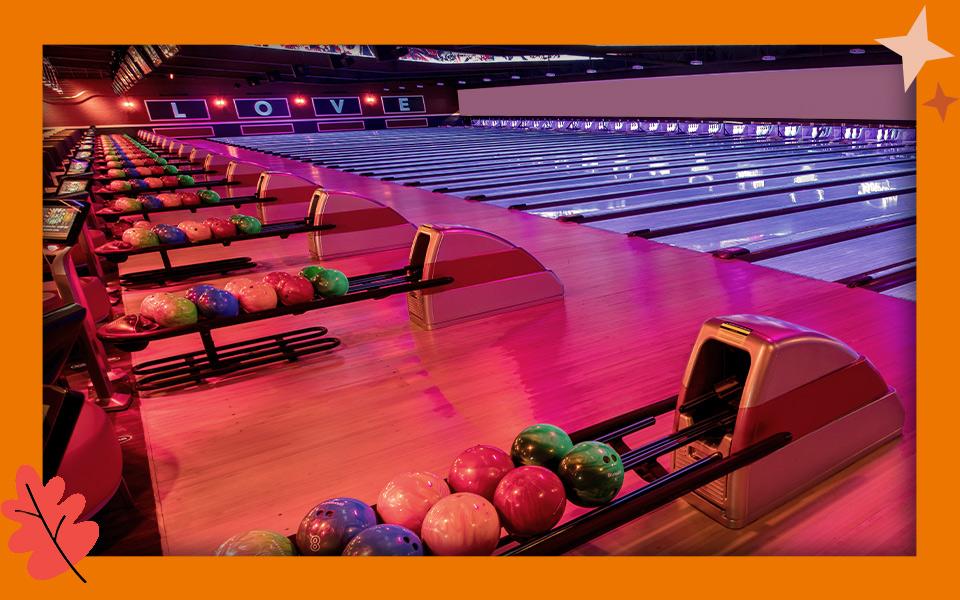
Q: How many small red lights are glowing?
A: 4